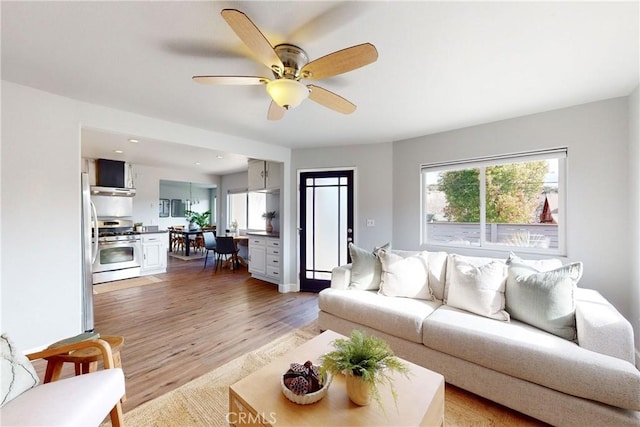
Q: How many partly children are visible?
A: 0